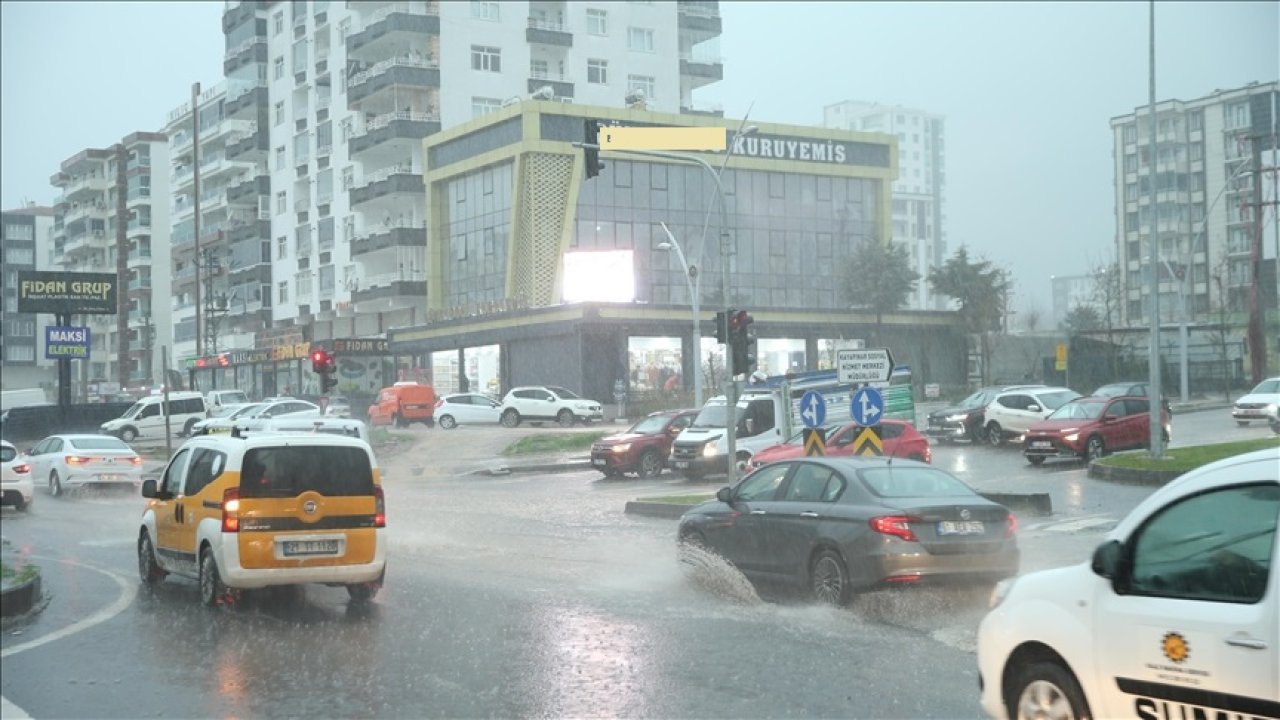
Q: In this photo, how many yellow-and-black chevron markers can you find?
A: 2